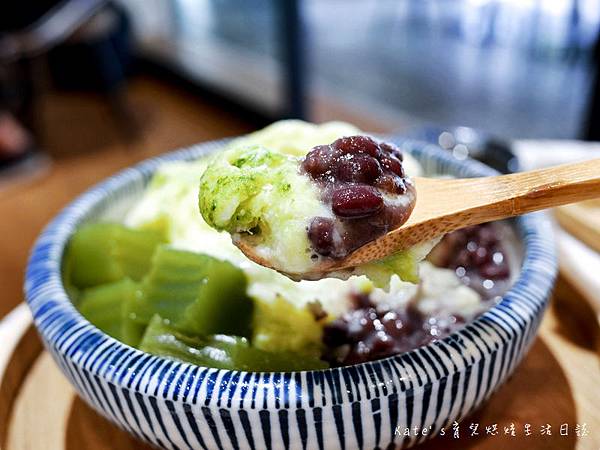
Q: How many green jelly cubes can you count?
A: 4